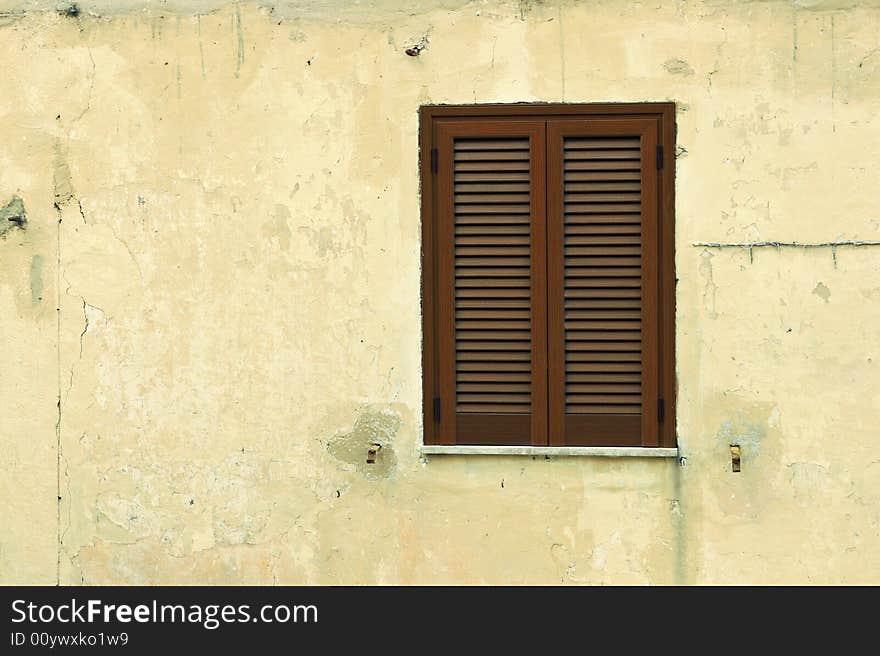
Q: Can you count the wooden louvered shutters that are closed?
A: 2